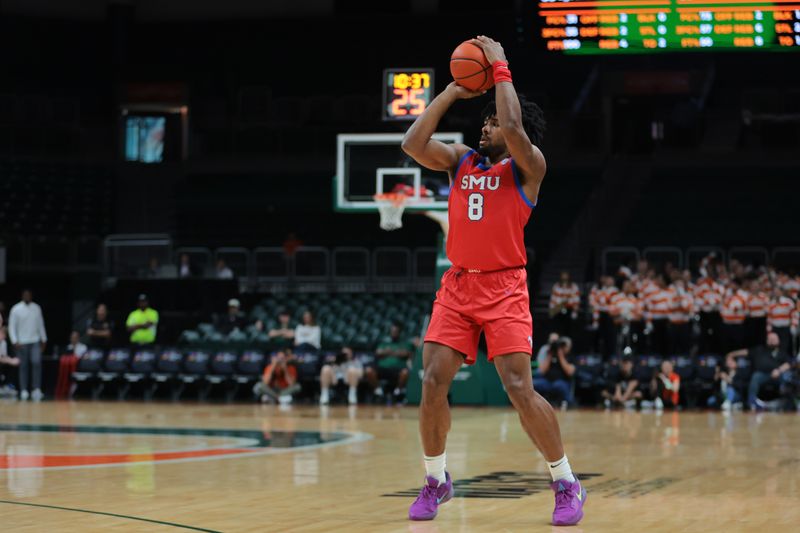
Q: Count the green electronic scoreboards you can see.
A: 1